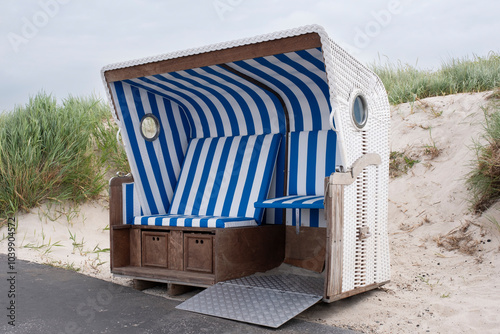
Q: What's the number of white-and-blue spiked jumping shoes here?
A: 0